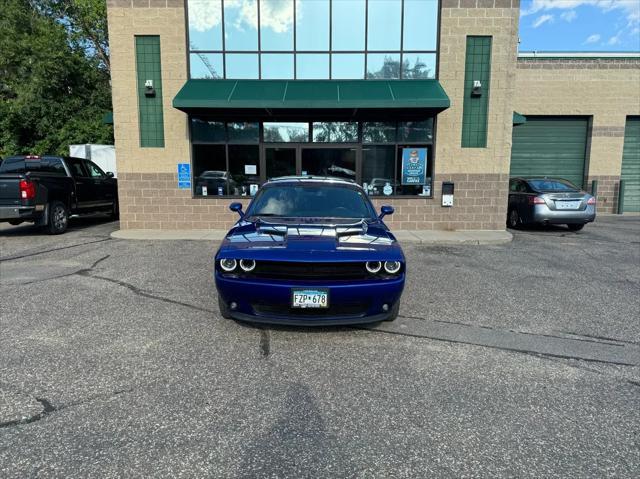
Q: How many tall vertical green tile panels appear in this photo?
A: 2